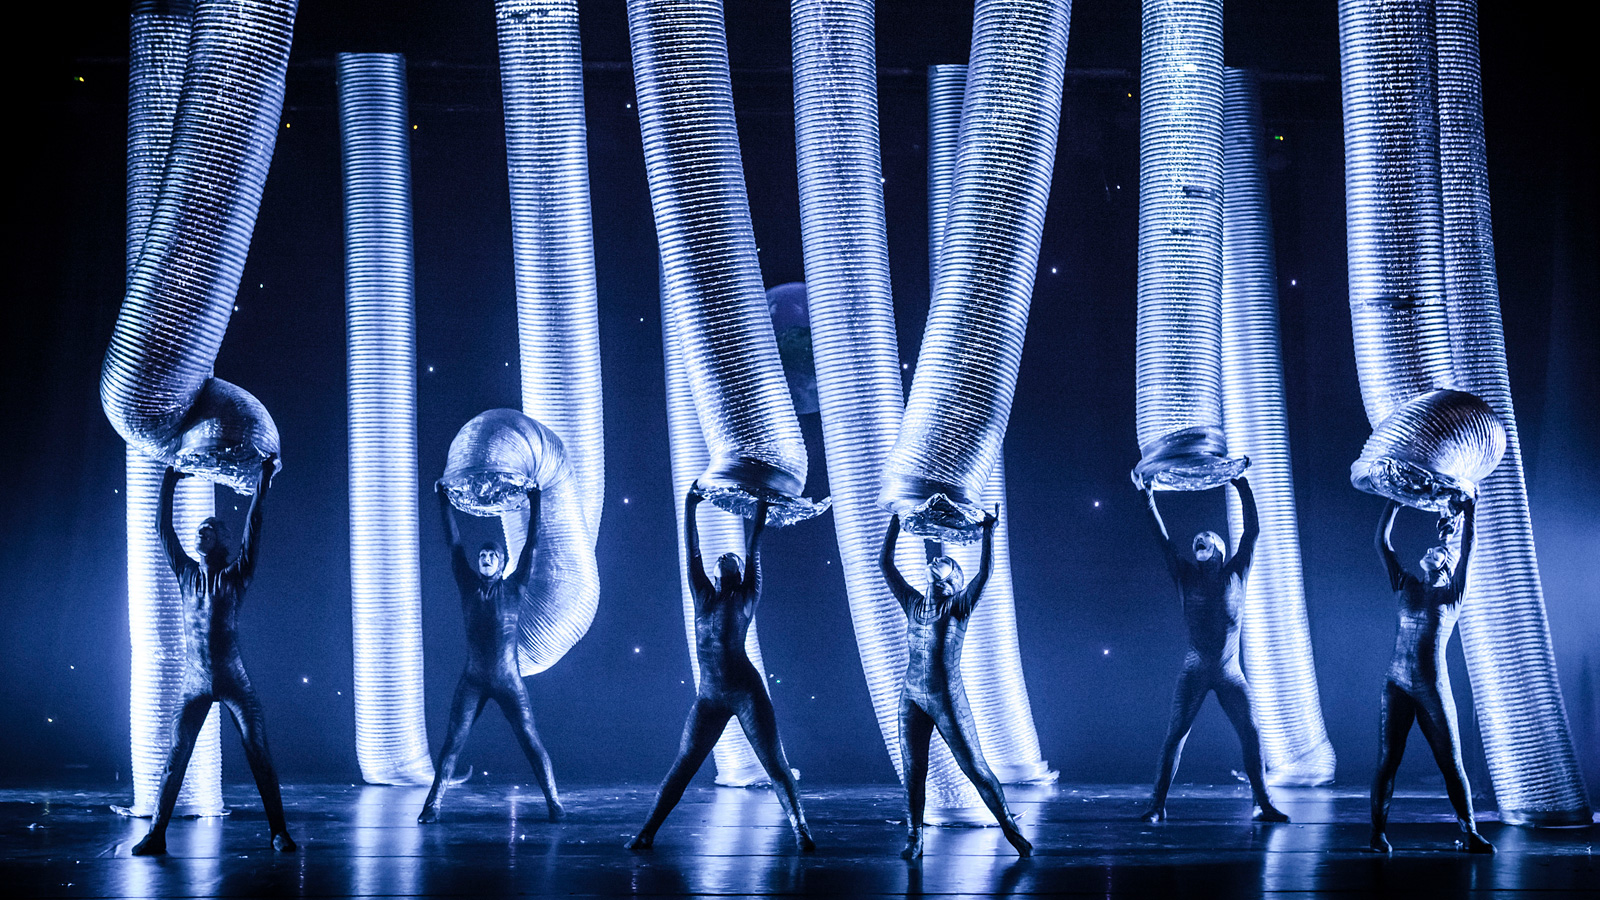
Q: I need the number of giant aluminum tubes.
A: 13